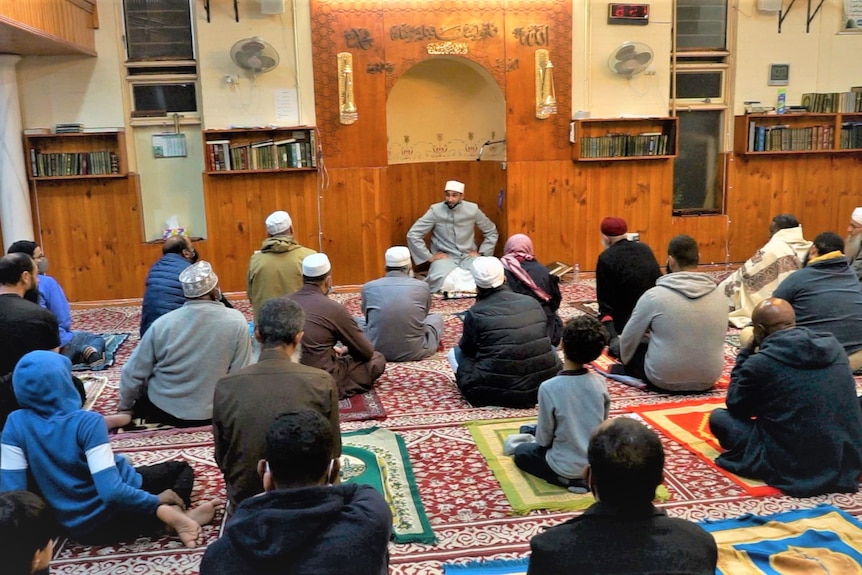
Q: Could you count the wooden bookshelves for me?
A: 4